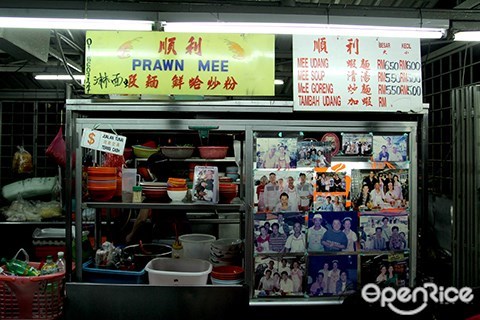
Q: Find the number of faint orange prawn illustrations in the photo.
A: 2